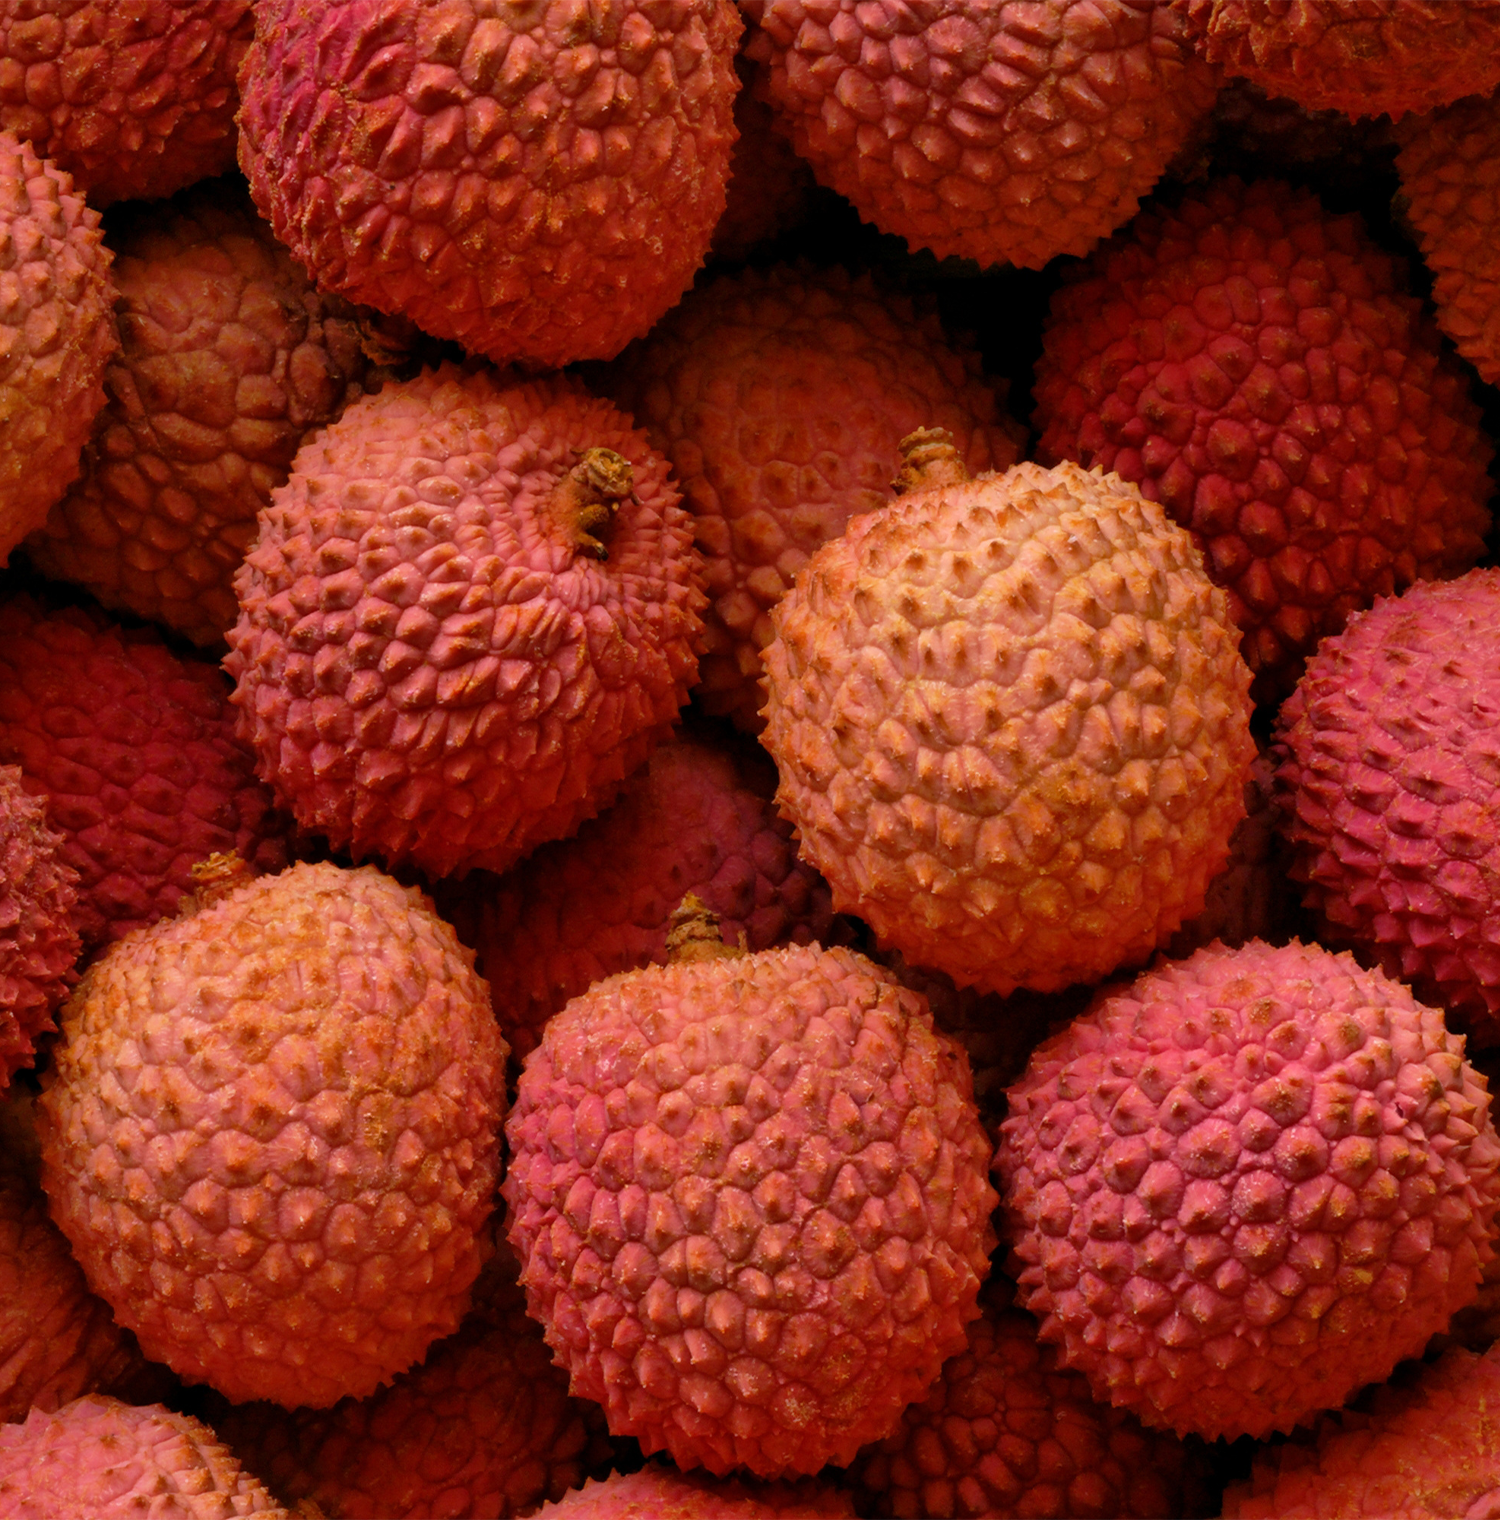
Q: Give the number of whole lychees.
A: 5